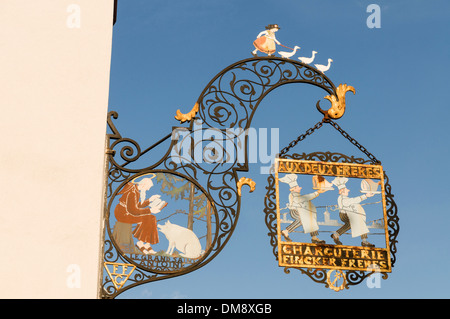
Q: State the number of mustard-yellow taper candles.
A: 0